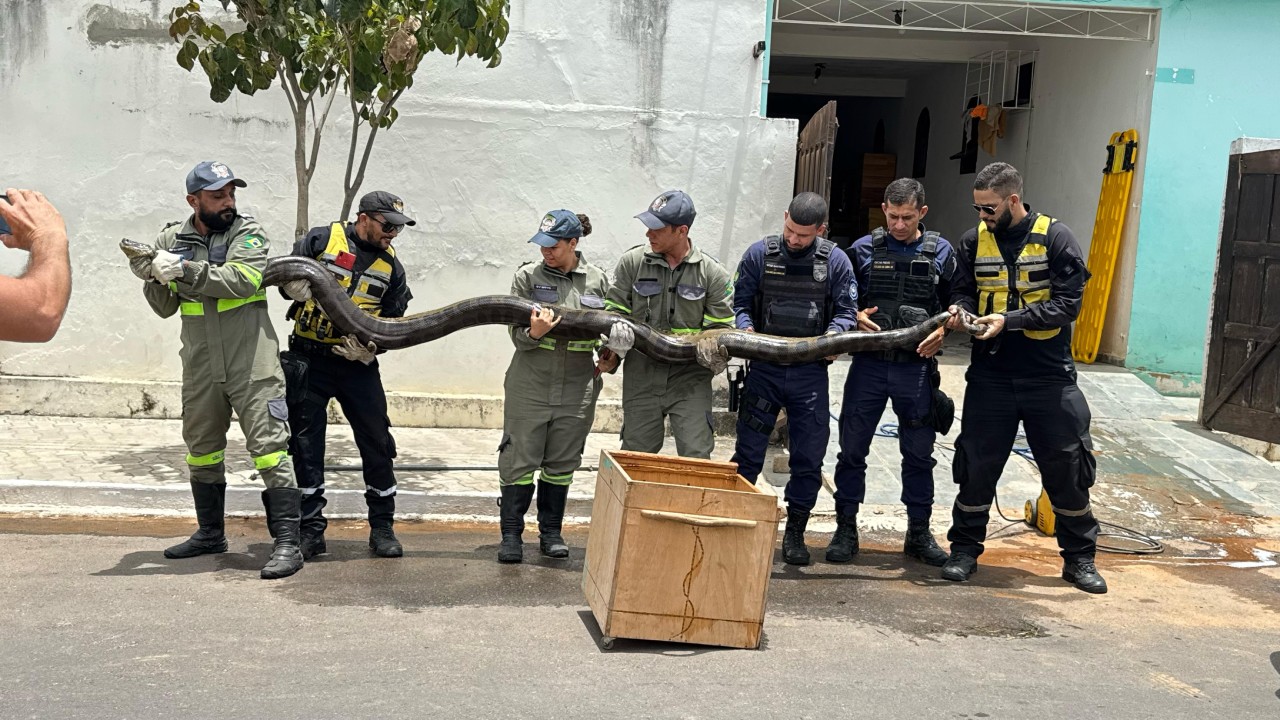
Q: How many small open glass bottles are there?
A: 0